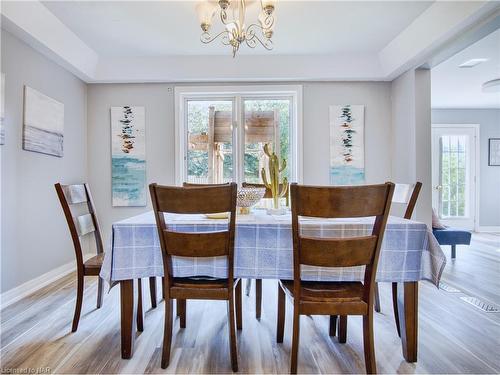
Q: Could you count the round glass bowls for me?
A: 1